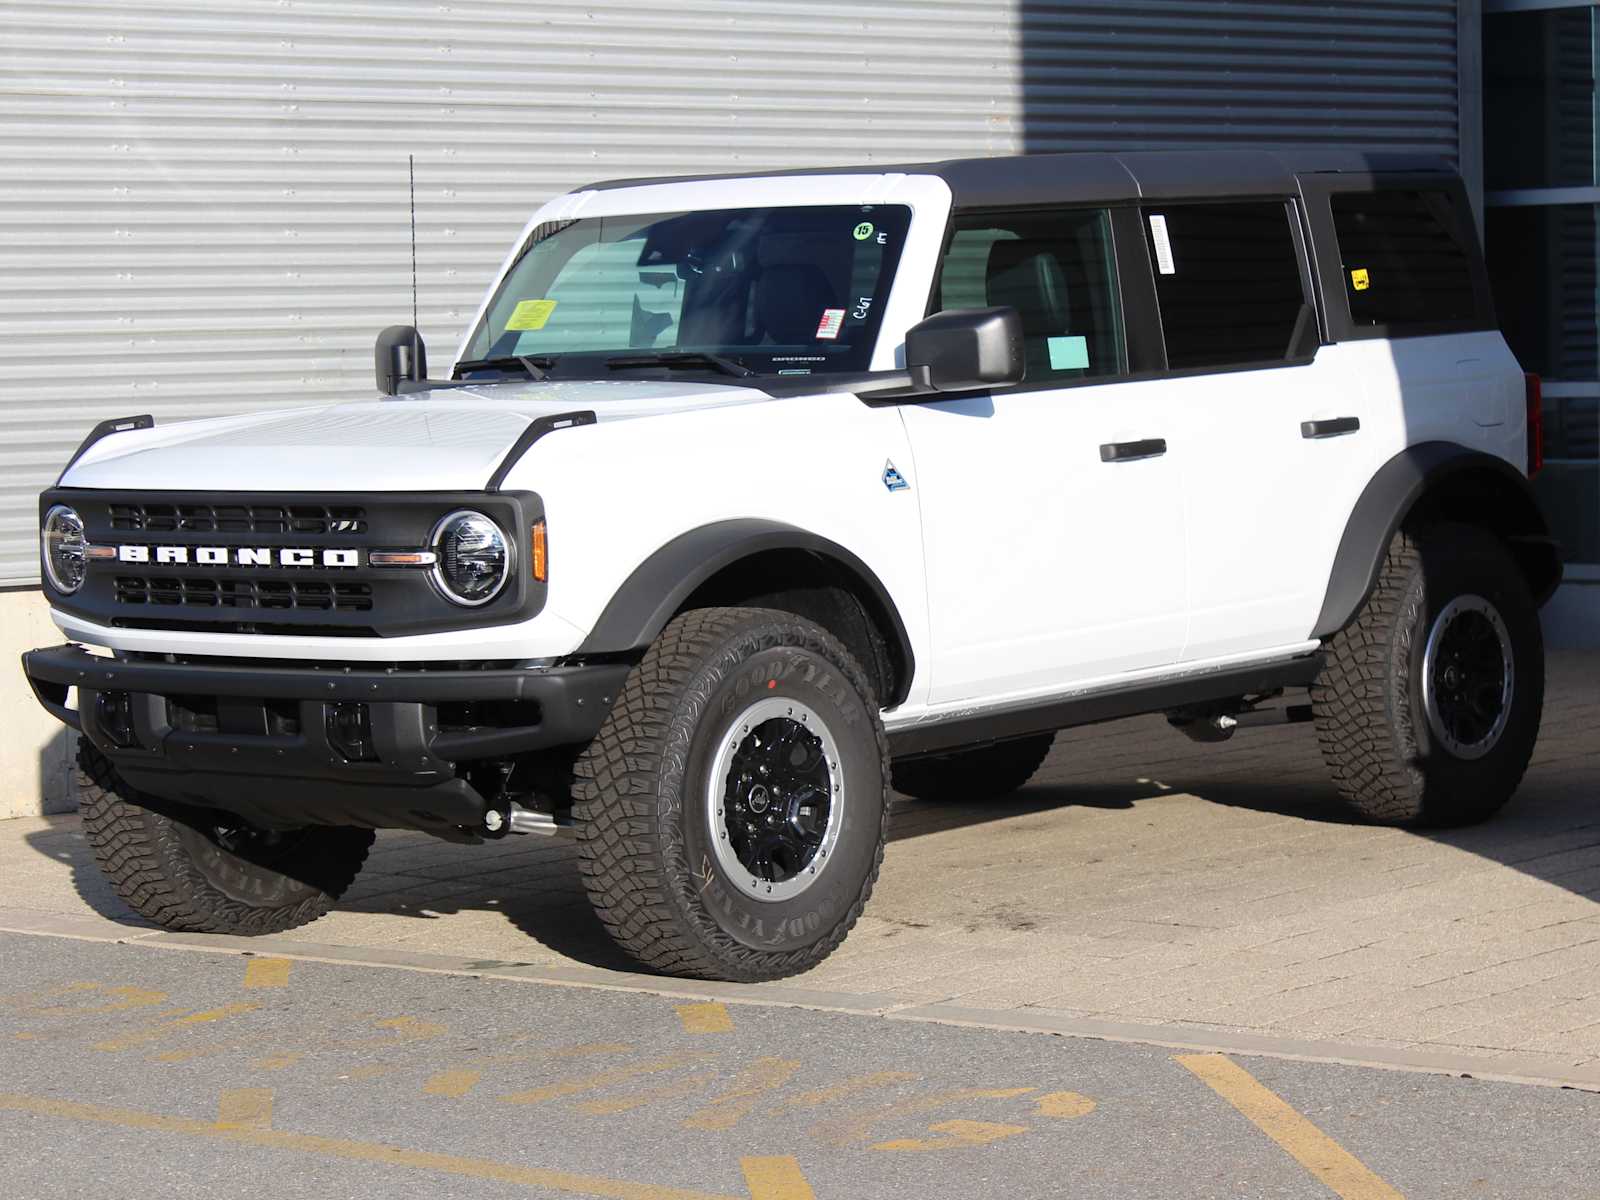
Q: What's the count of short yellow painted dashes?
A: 4